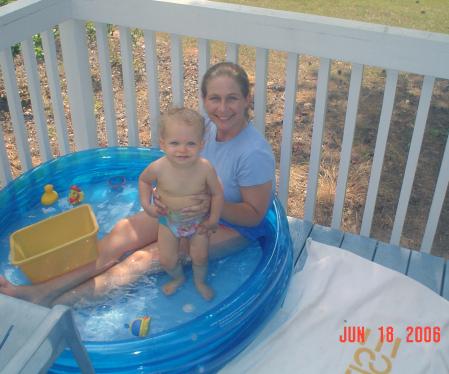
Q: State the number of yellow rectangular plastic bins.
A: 1